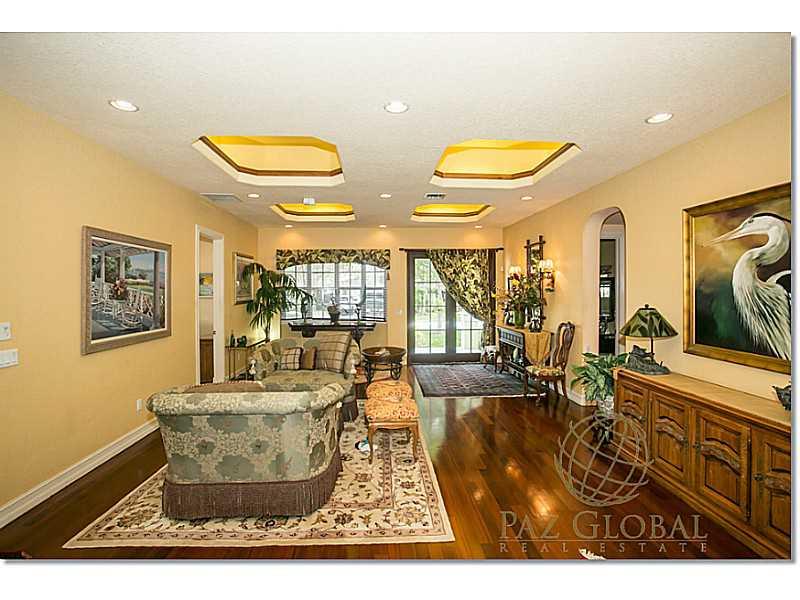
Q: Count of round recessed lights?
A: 9